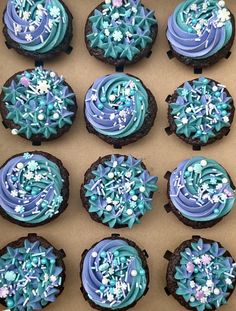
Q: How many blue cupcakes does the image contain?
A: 12